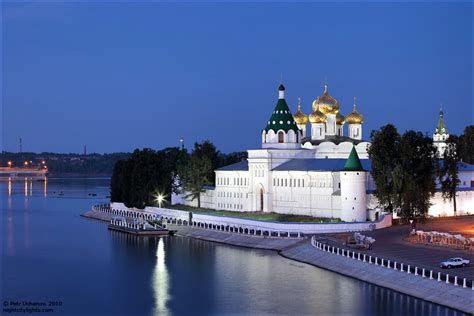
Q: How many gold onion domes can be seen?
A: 5